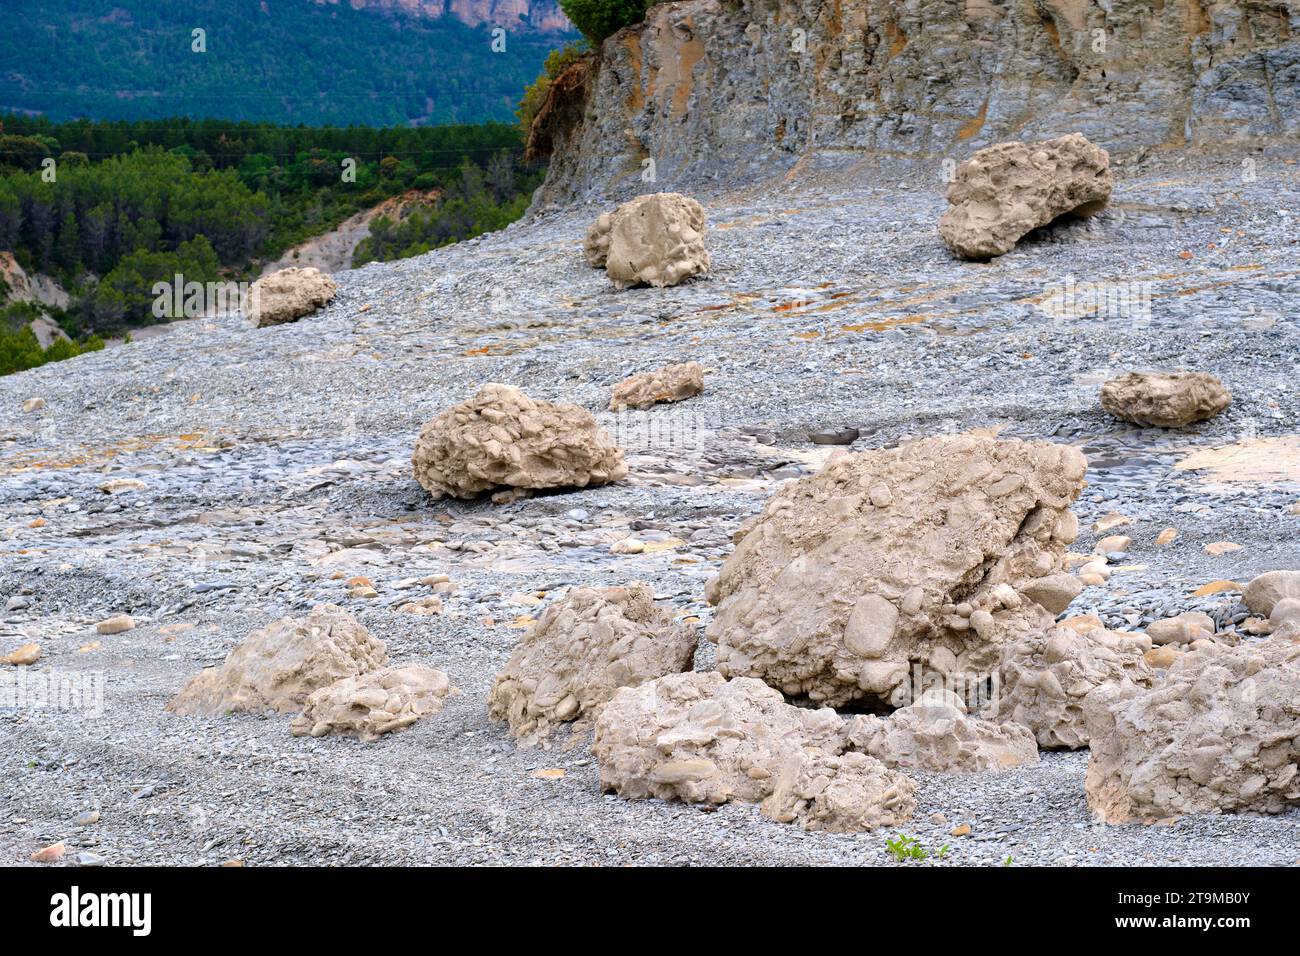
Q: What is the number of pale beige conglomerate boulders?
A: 15